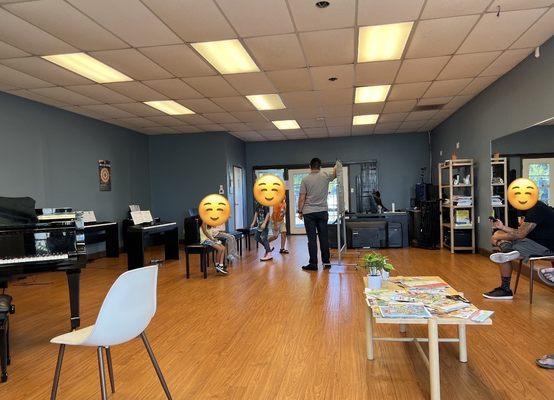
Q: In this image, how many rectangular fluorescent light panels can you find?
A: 8